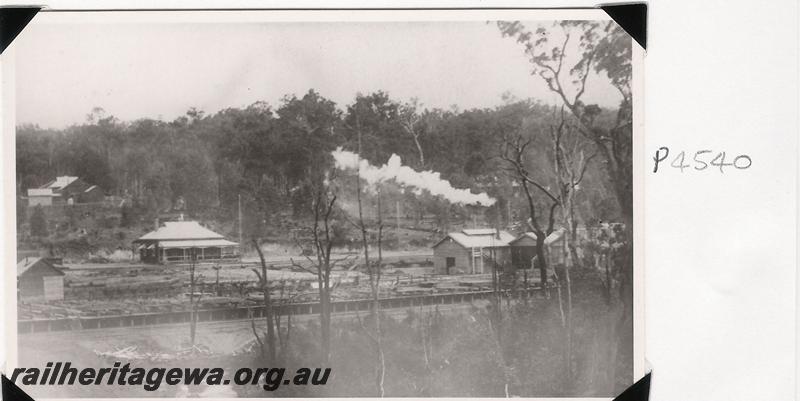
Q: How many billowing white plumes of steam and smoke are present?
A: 1